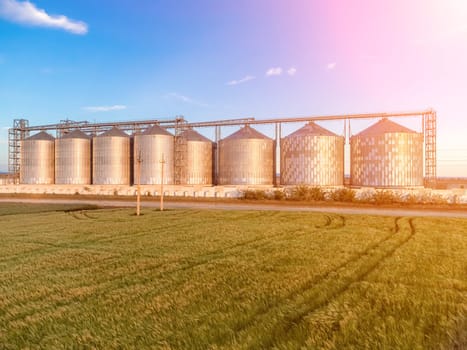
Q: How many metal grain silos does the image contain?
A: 8